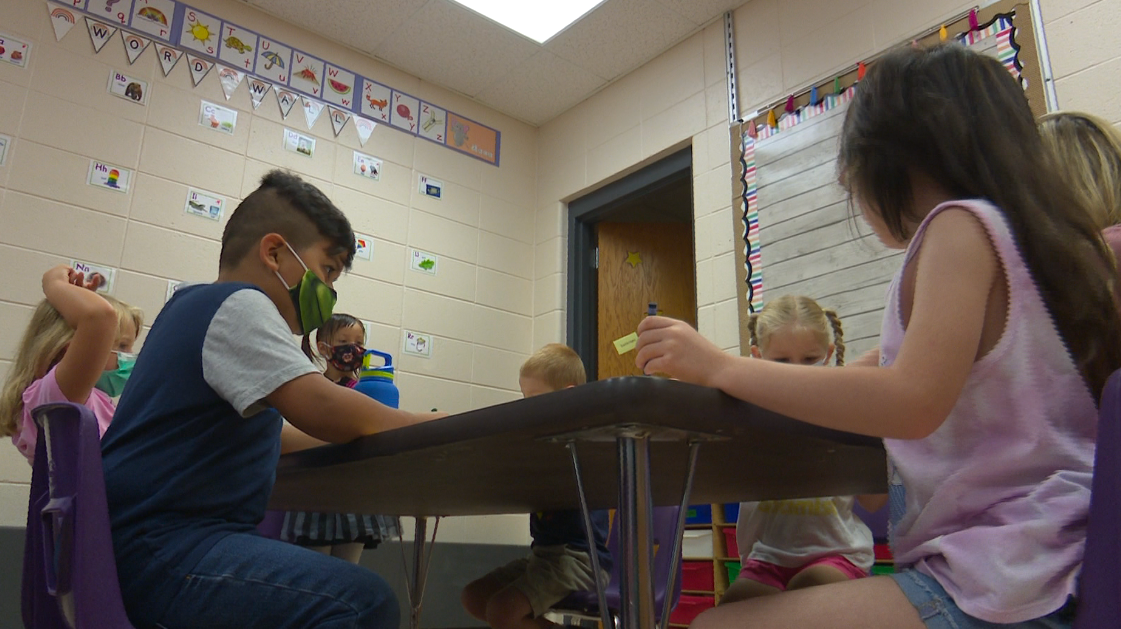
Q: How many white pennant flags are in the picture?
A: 11